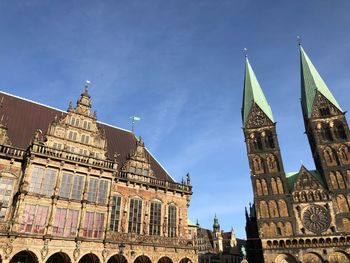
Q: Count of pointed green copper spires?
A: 2